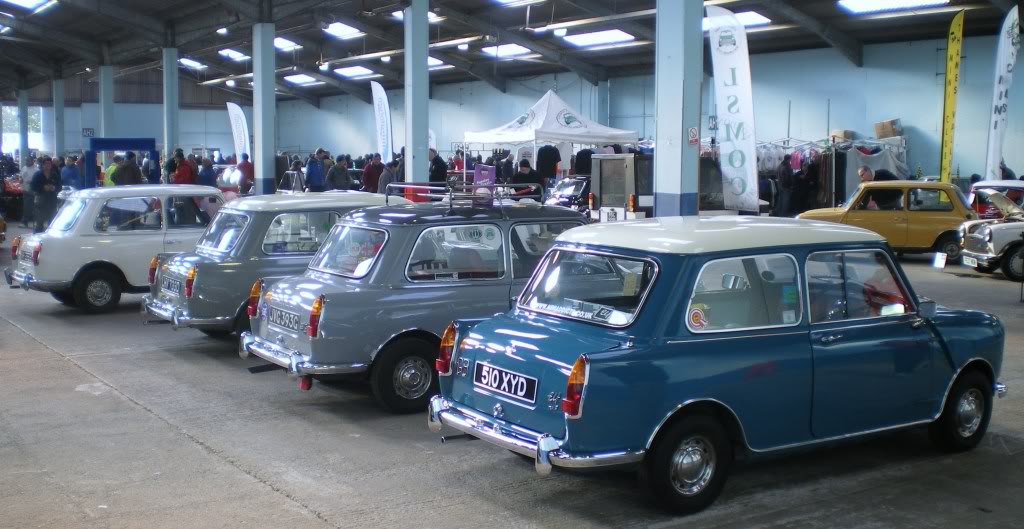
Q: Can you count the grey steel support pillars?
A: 7